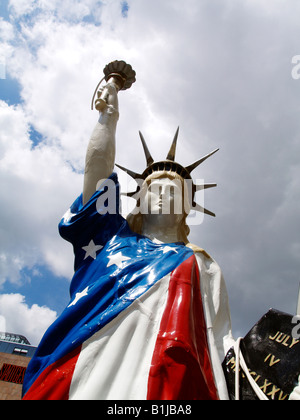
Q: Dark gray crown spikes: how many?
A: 7